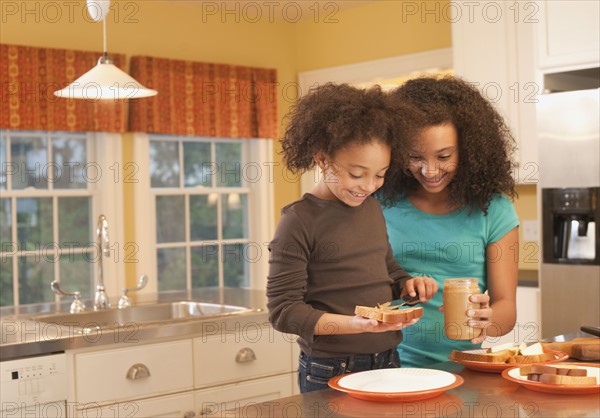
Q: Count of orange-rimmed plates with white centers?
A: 3